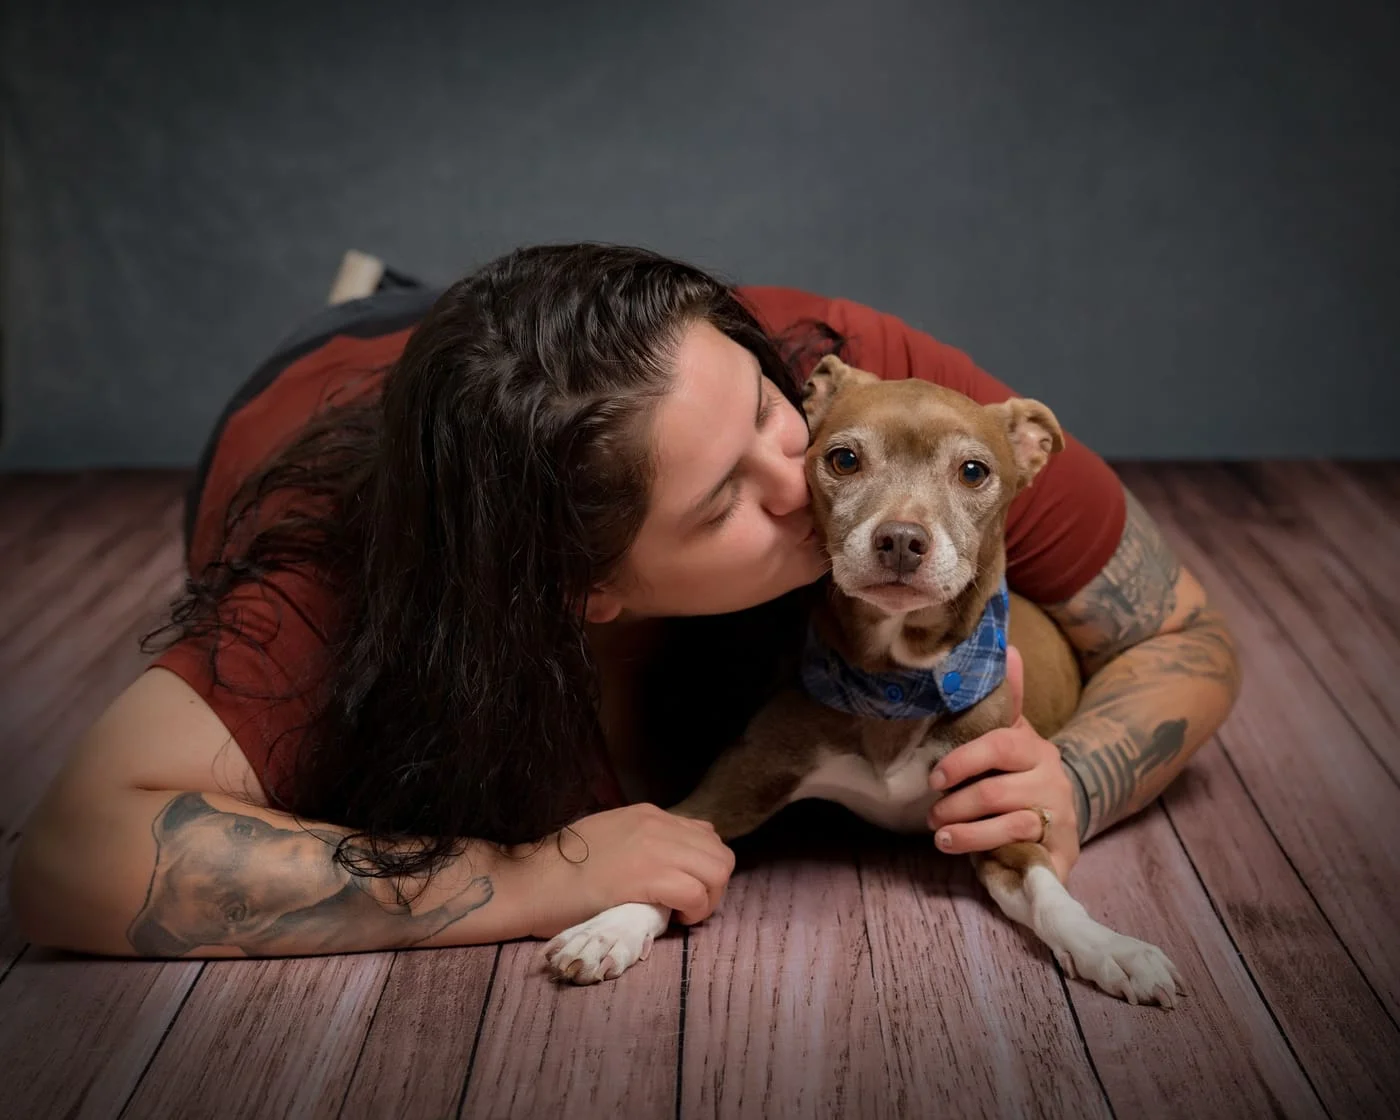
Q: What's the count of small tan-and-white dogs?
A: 1